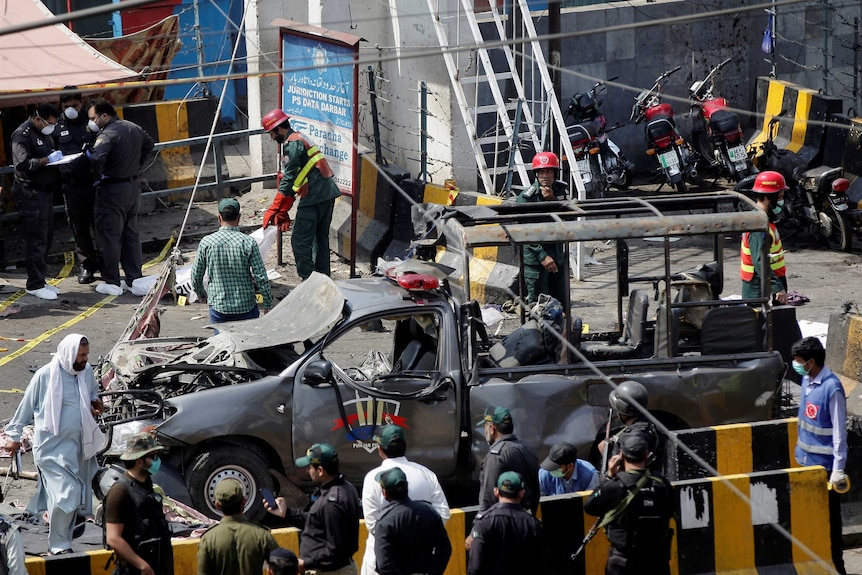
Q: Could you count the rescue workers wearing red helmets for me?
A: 3